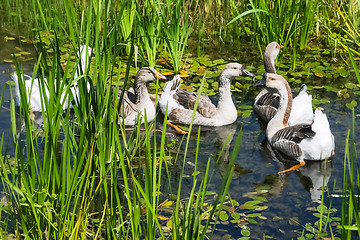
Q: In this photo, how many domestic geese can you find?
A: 5